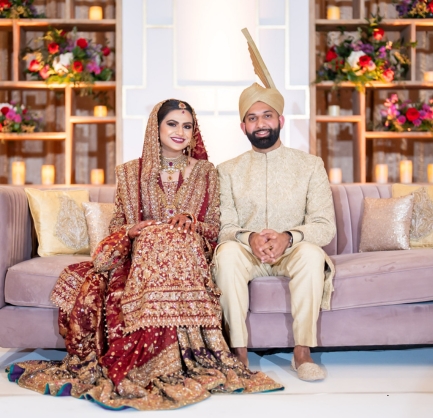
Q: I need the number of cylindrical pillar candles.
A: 12